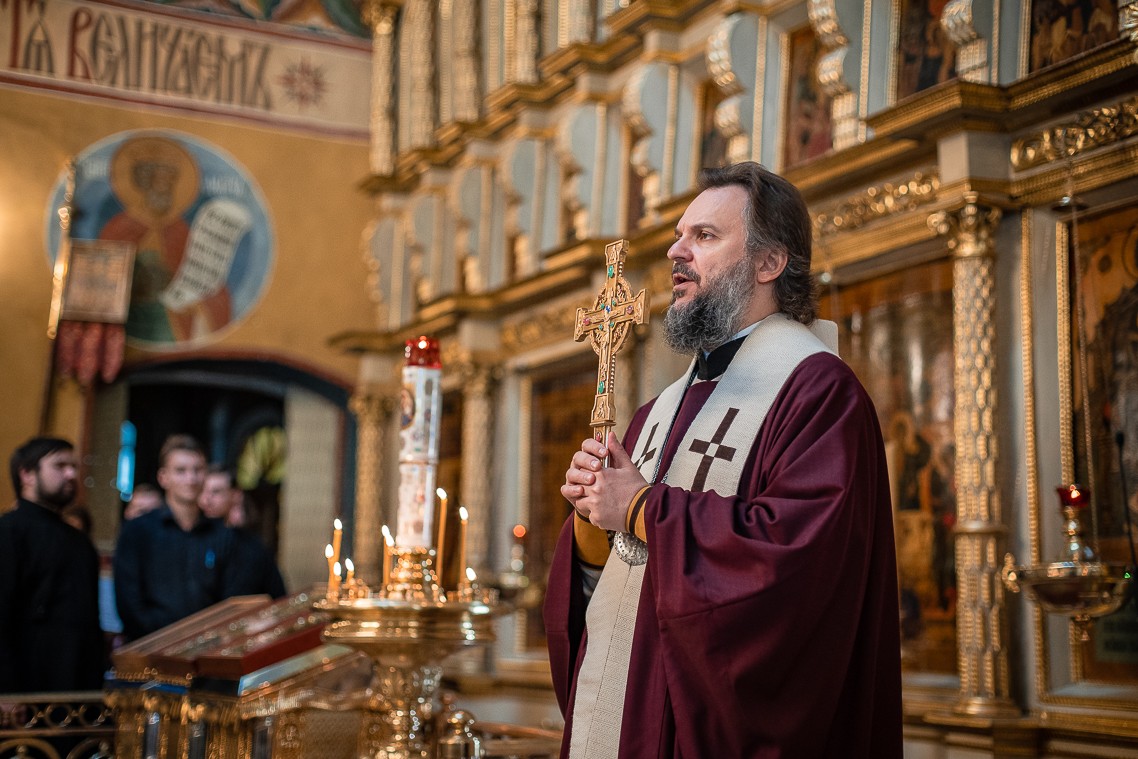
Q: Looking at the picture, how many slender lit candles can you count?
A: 9